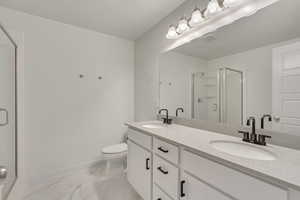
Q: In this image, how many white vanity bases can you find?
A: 1